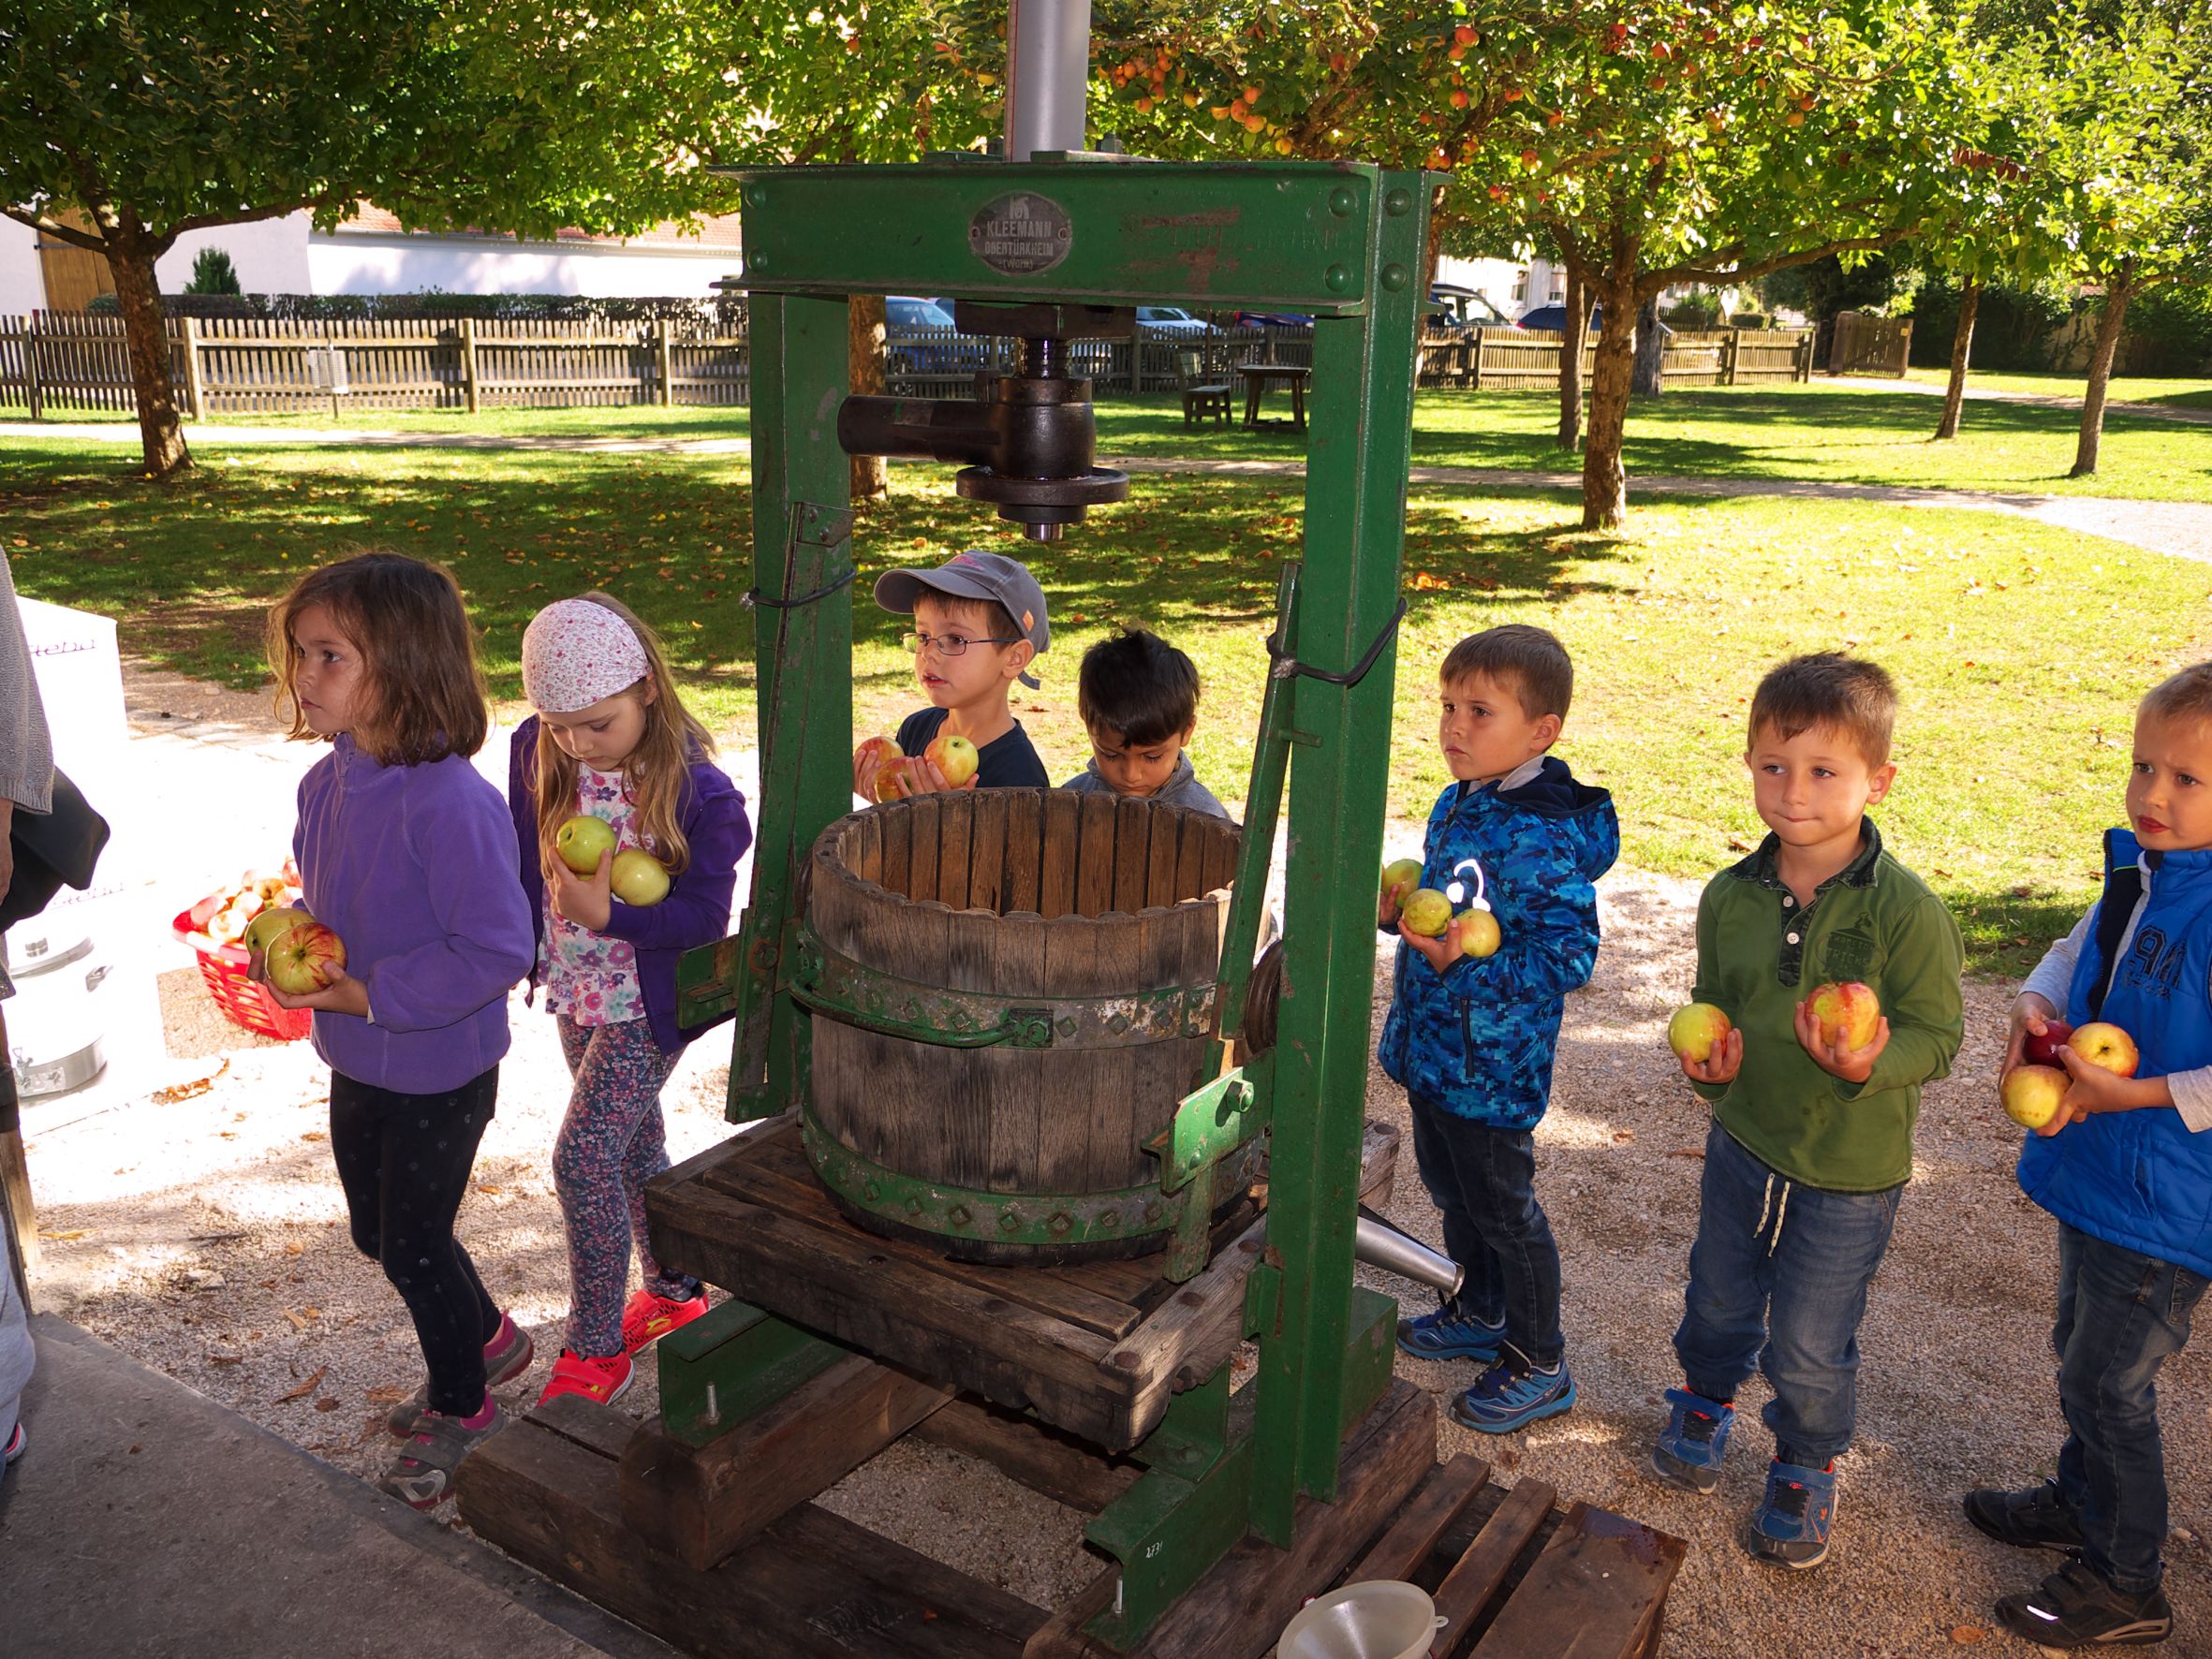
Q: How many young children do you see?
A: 7